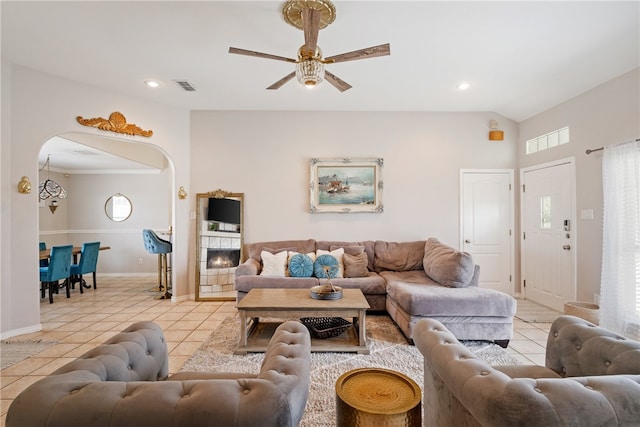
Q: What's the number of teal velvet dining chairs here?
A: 3